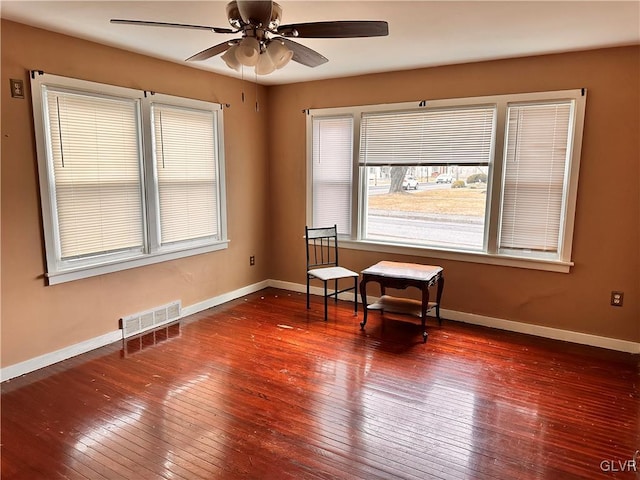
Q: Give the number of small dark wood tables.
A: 1